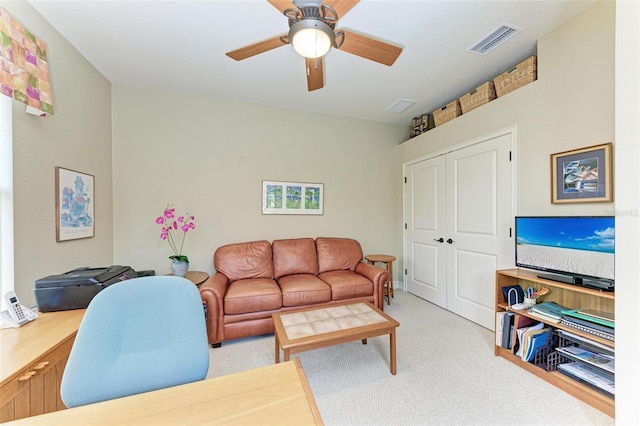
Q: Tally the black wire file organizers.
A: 1